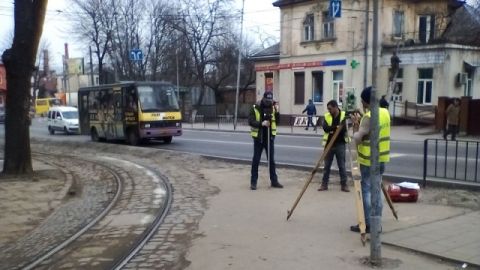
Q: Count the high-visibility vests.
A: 3